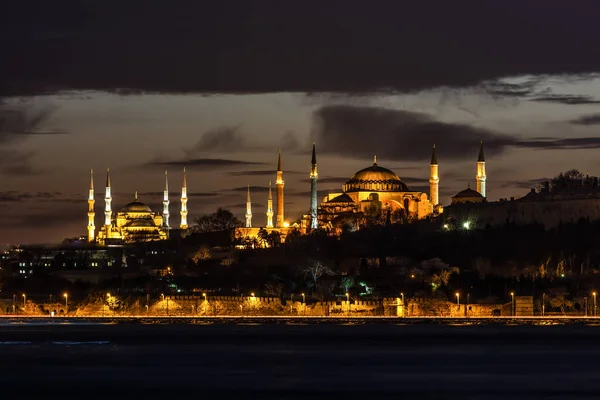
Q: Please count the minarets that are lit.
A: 10